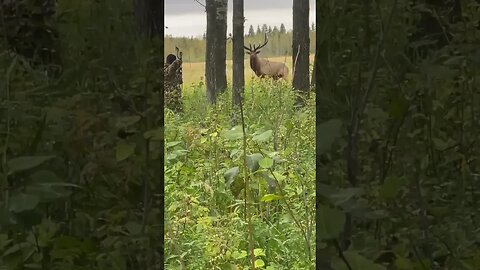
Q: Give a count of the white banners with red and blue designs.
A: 0